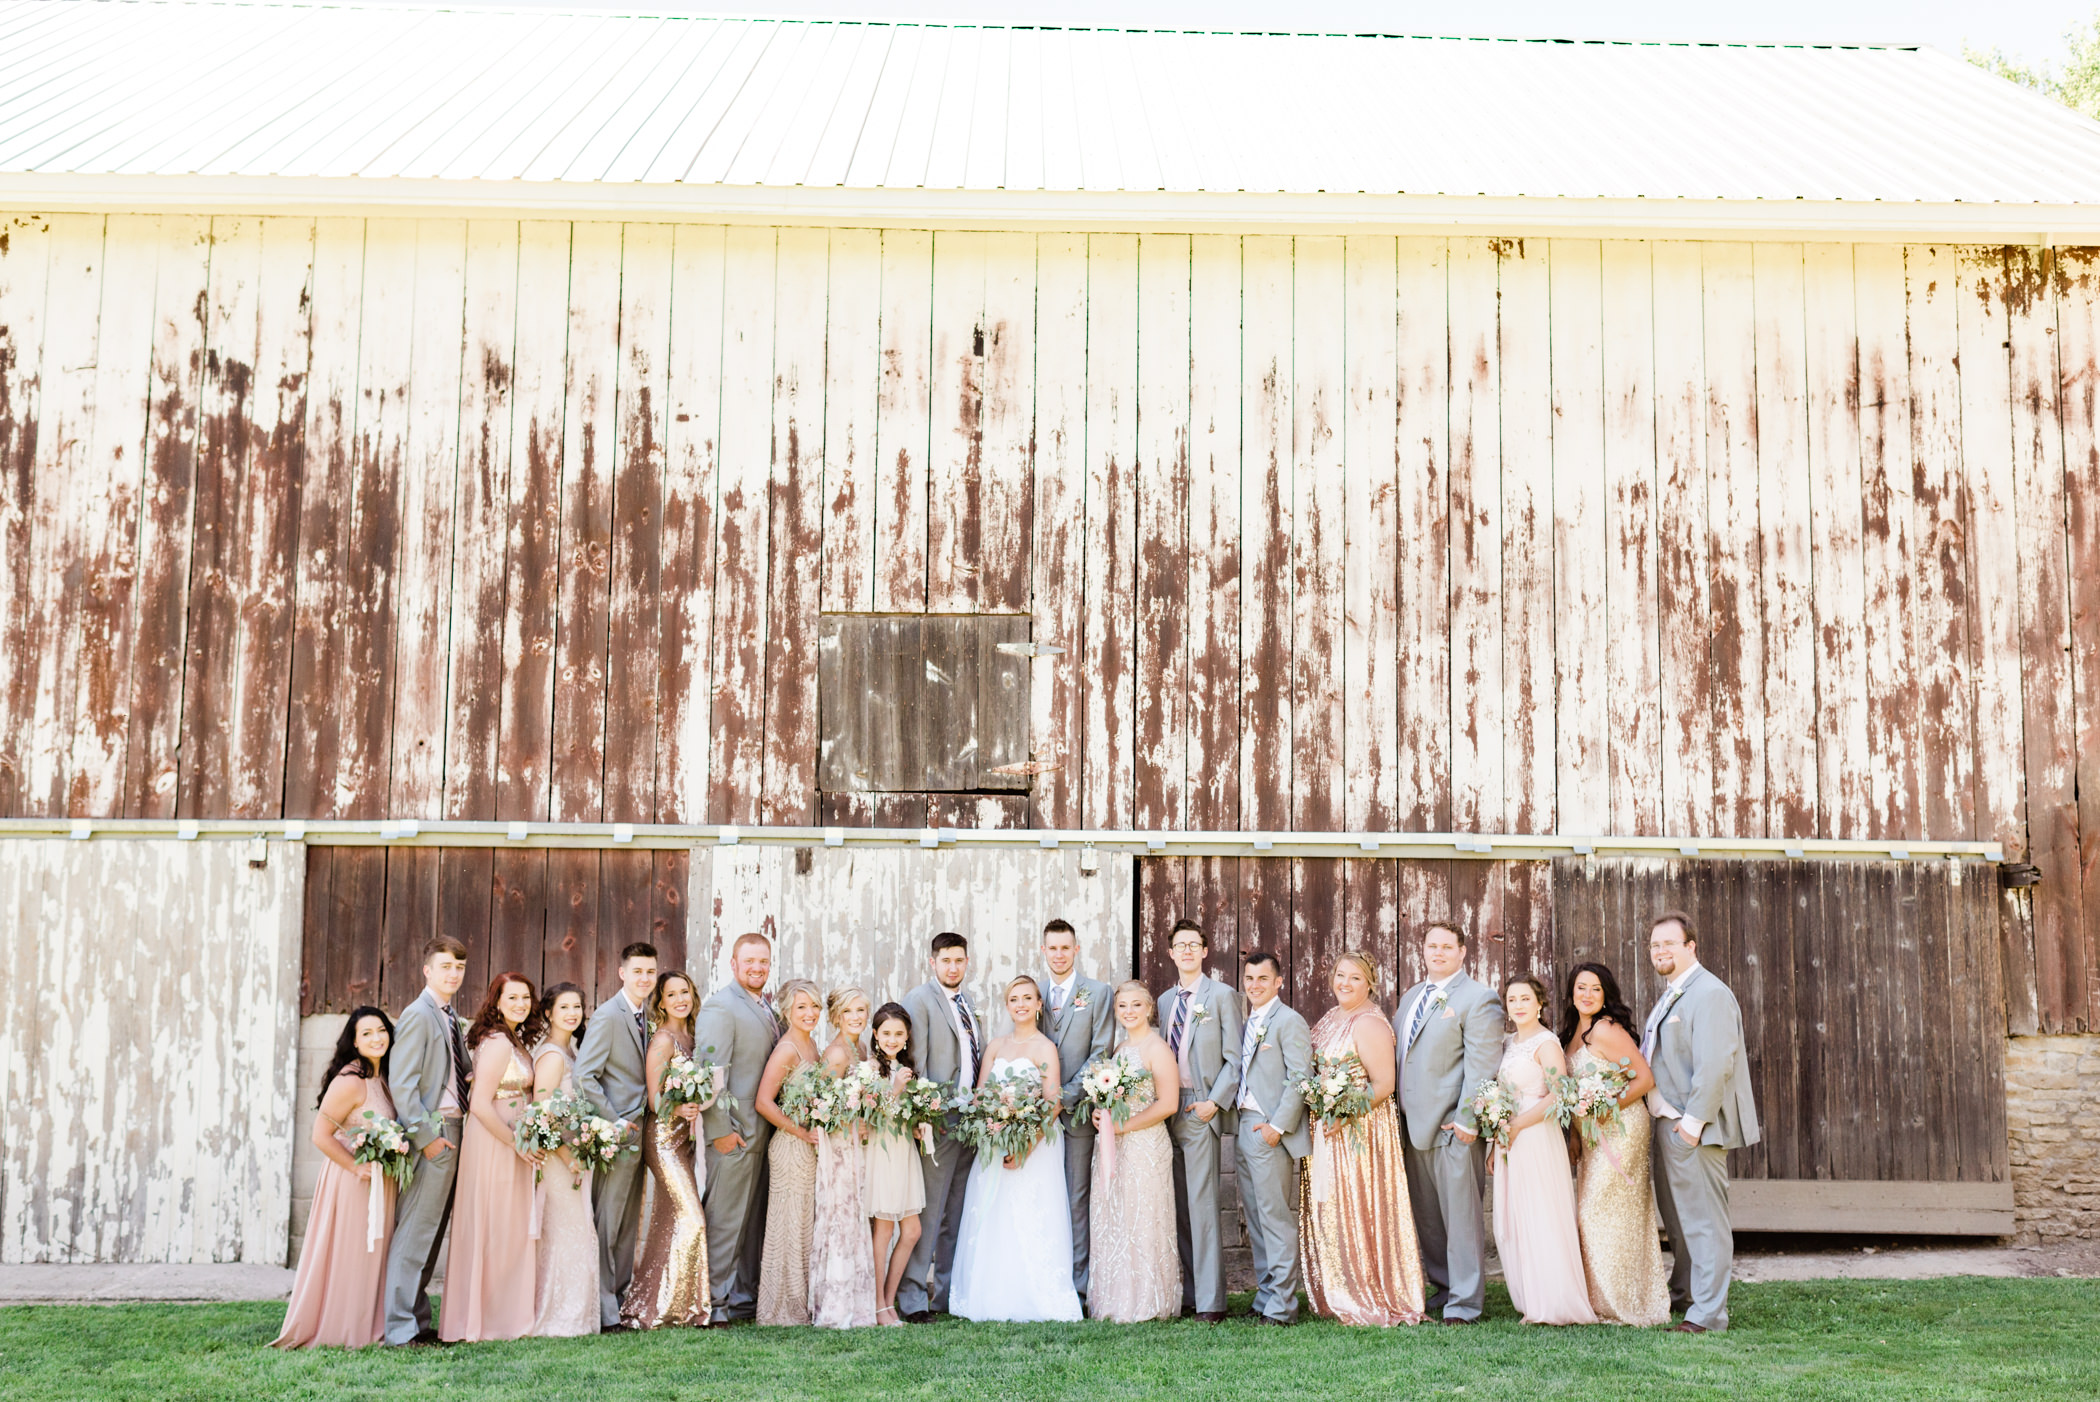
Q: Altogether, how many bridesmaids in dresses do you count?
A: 11